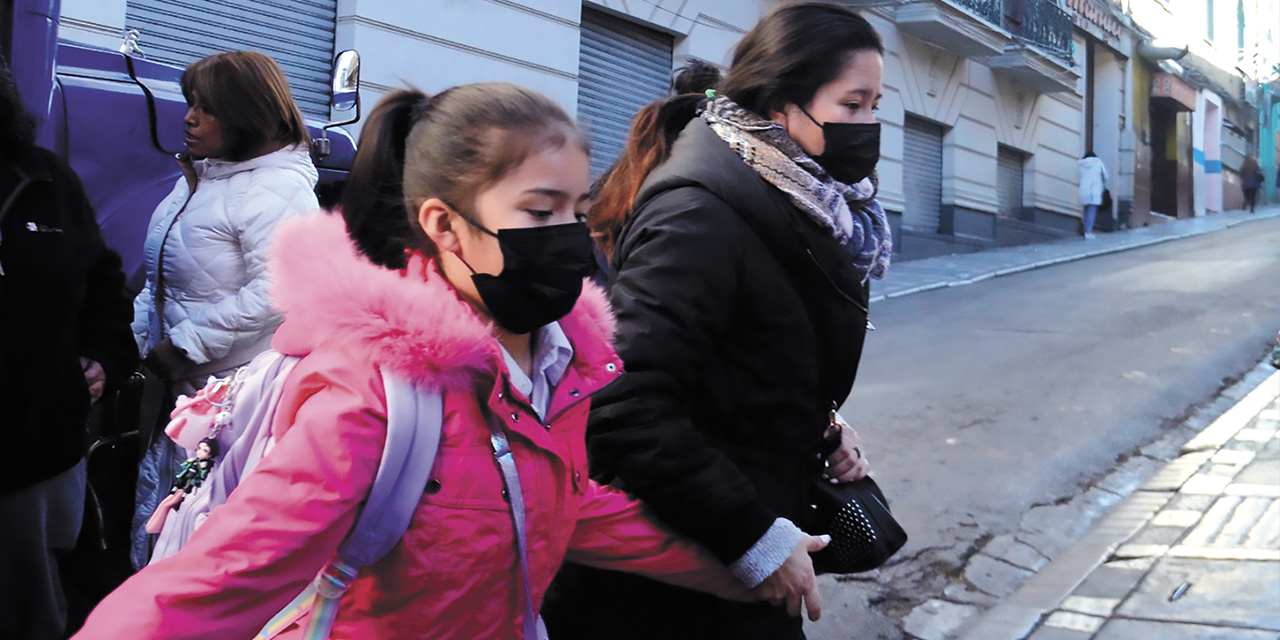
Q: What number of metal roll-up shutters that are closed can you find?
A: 4